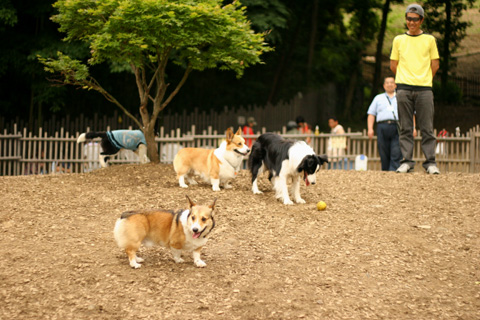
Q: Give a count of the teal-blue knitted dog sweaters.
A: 1